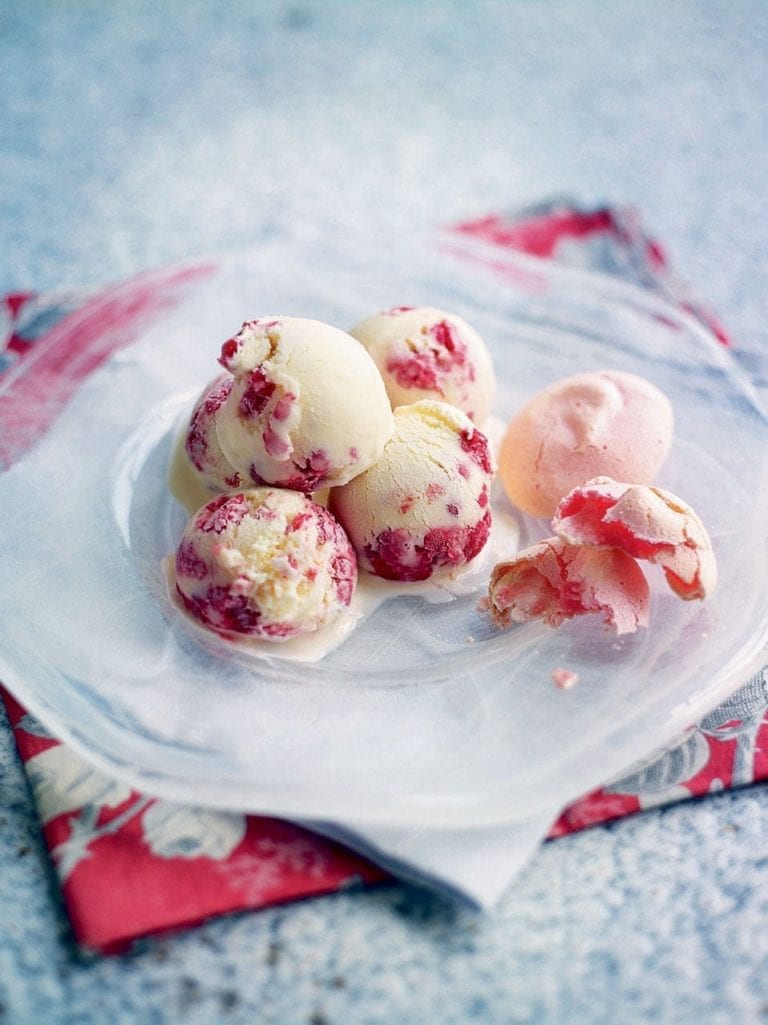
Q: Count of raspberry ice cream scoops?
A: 5